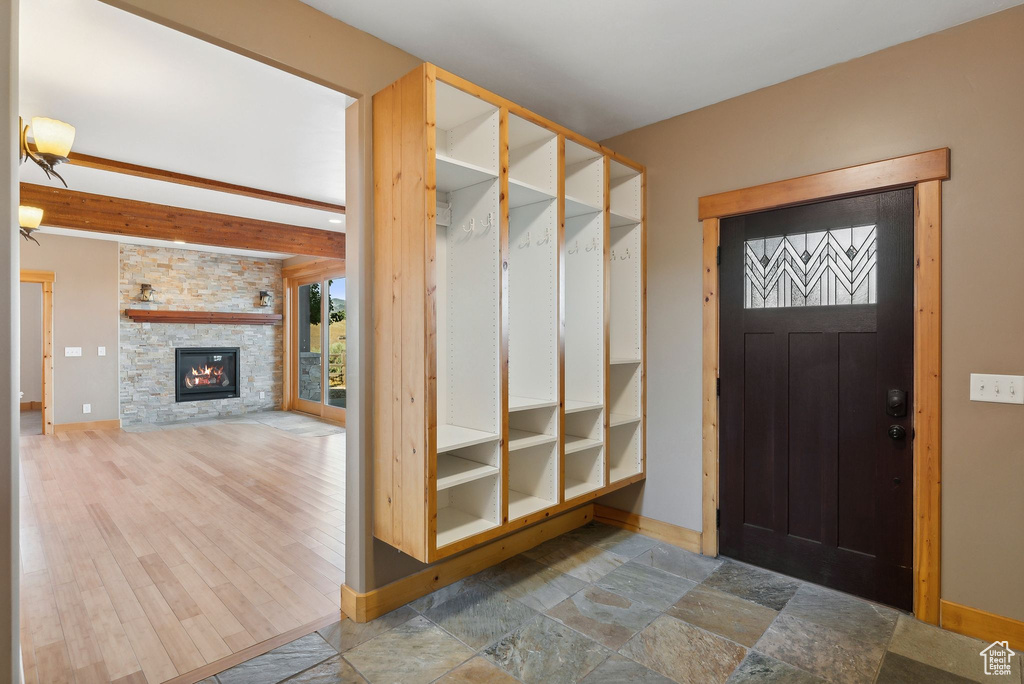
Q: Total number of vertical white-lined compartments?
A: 4